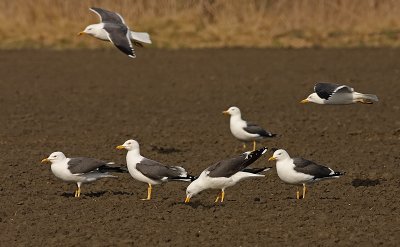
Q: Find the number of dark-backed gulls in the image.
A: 7